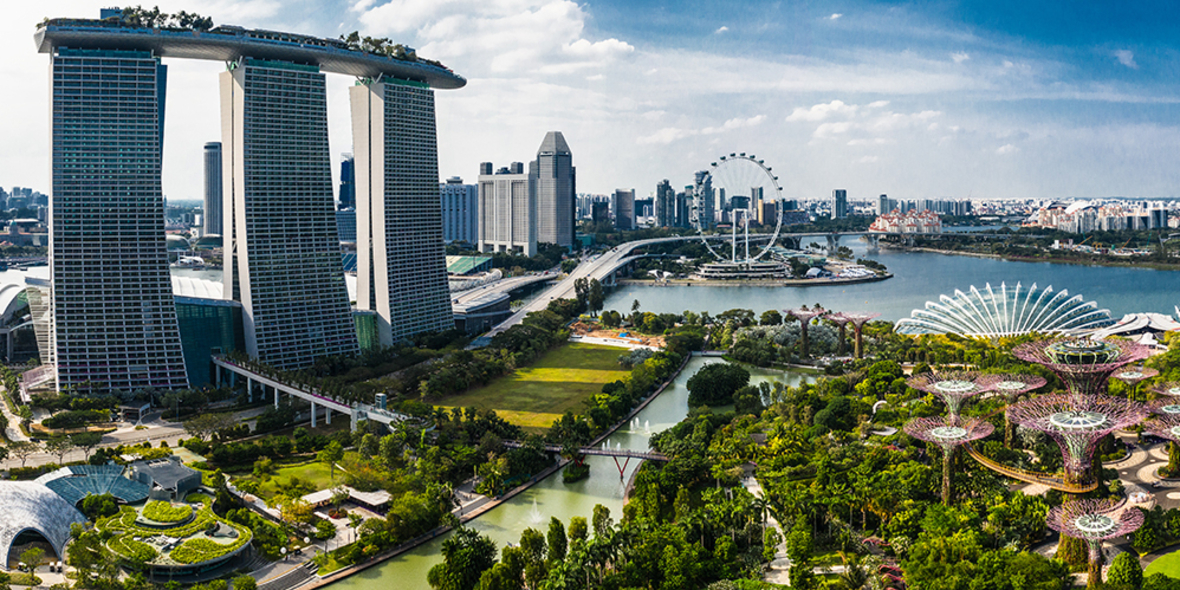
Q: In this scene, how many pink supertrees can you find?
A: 13